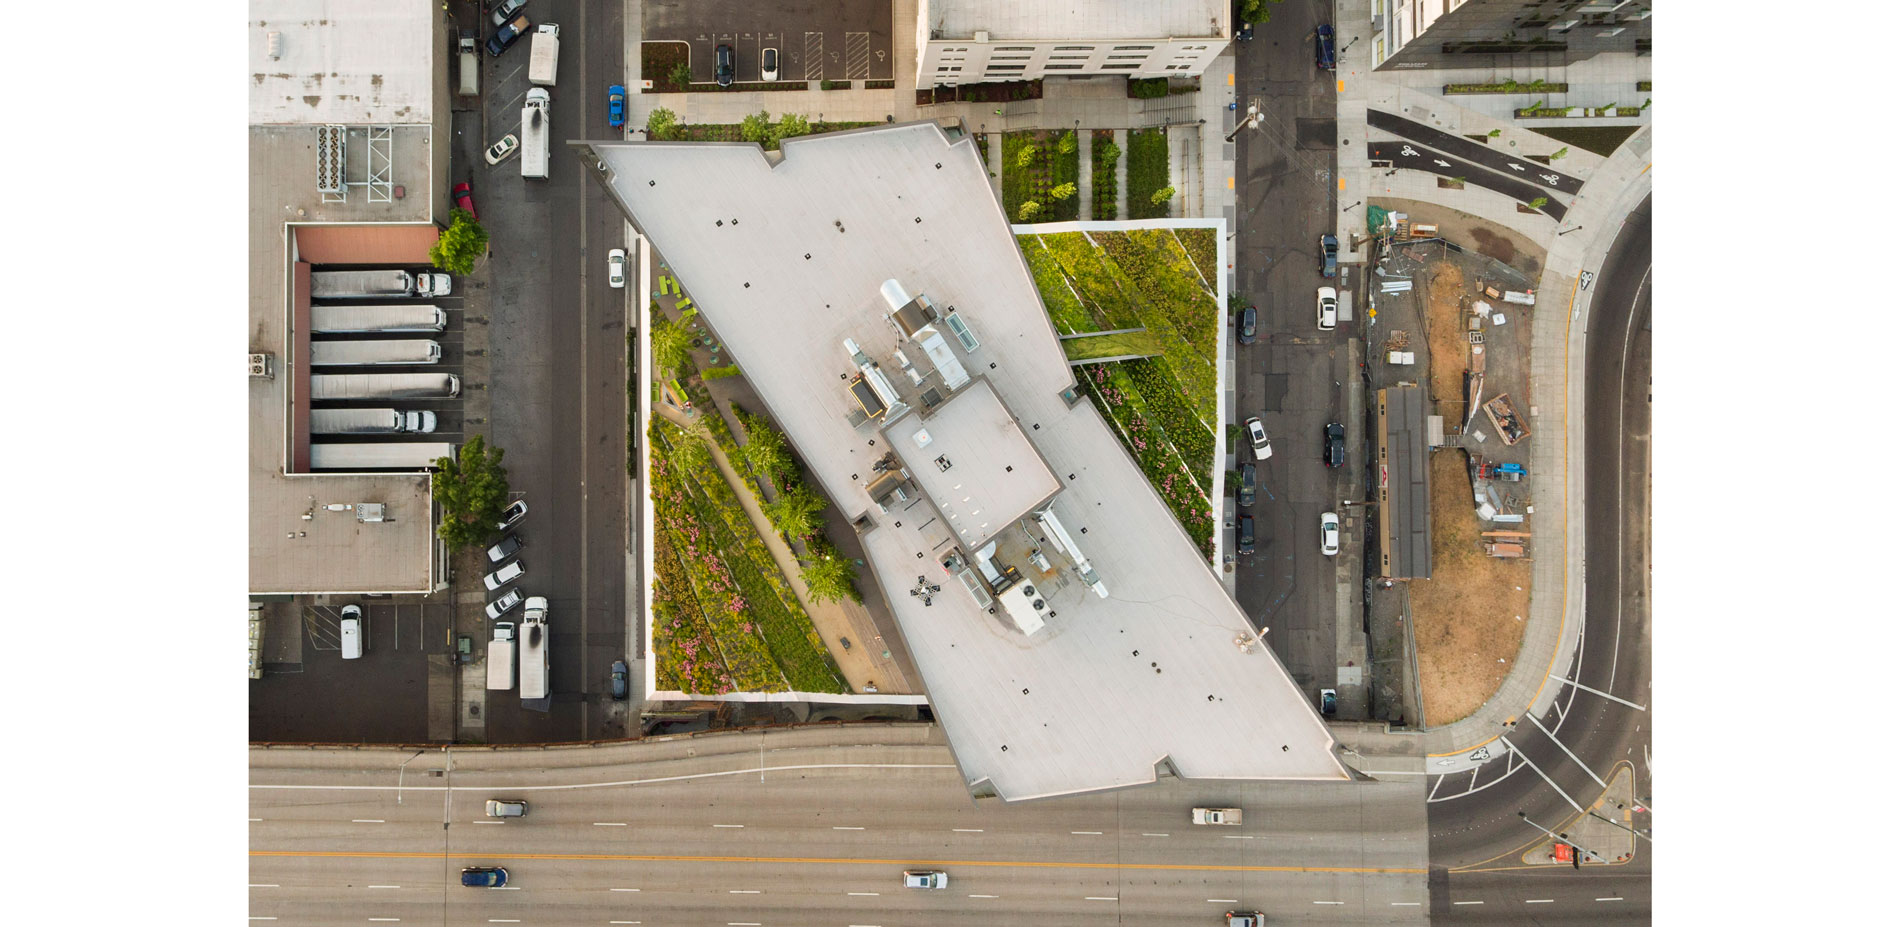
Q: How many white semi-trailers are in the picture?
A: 8